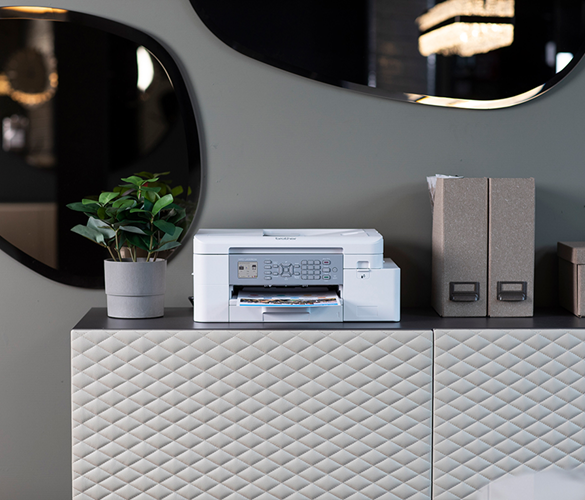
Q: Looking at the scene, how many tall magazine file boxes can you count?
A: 2